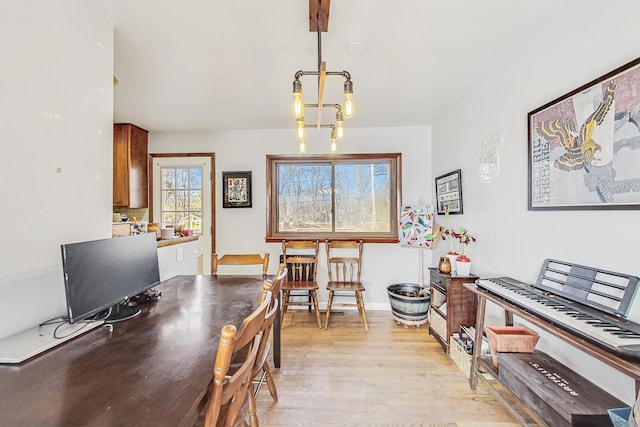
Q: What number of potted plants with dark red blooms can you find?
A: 2